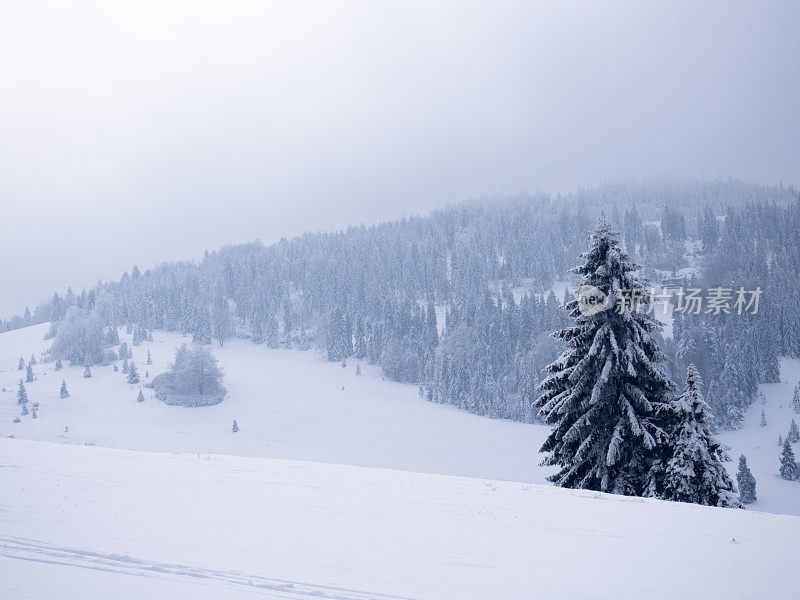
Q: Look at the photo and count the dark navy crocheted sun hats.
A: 0